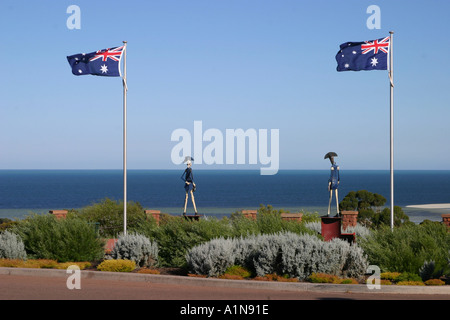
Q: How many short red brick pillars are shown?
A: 6